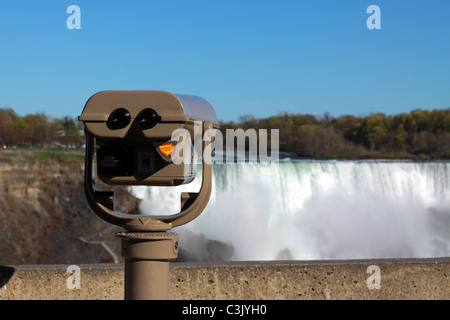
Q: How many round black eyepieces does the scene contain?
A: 2